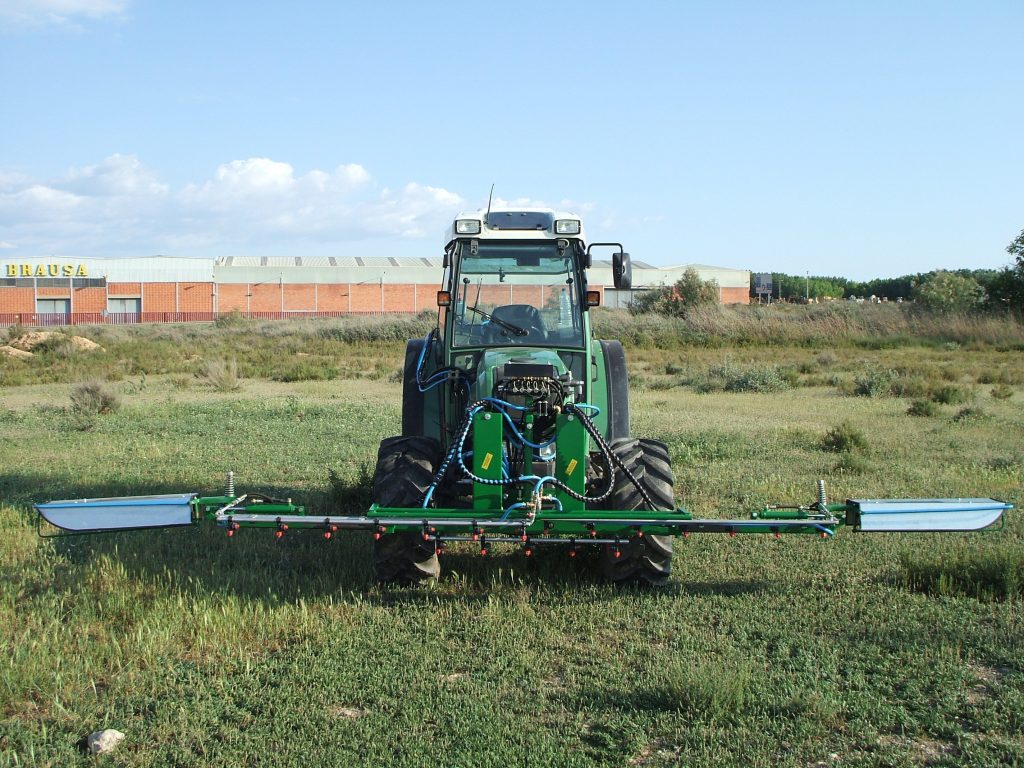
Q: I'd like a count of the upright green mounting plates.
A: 2